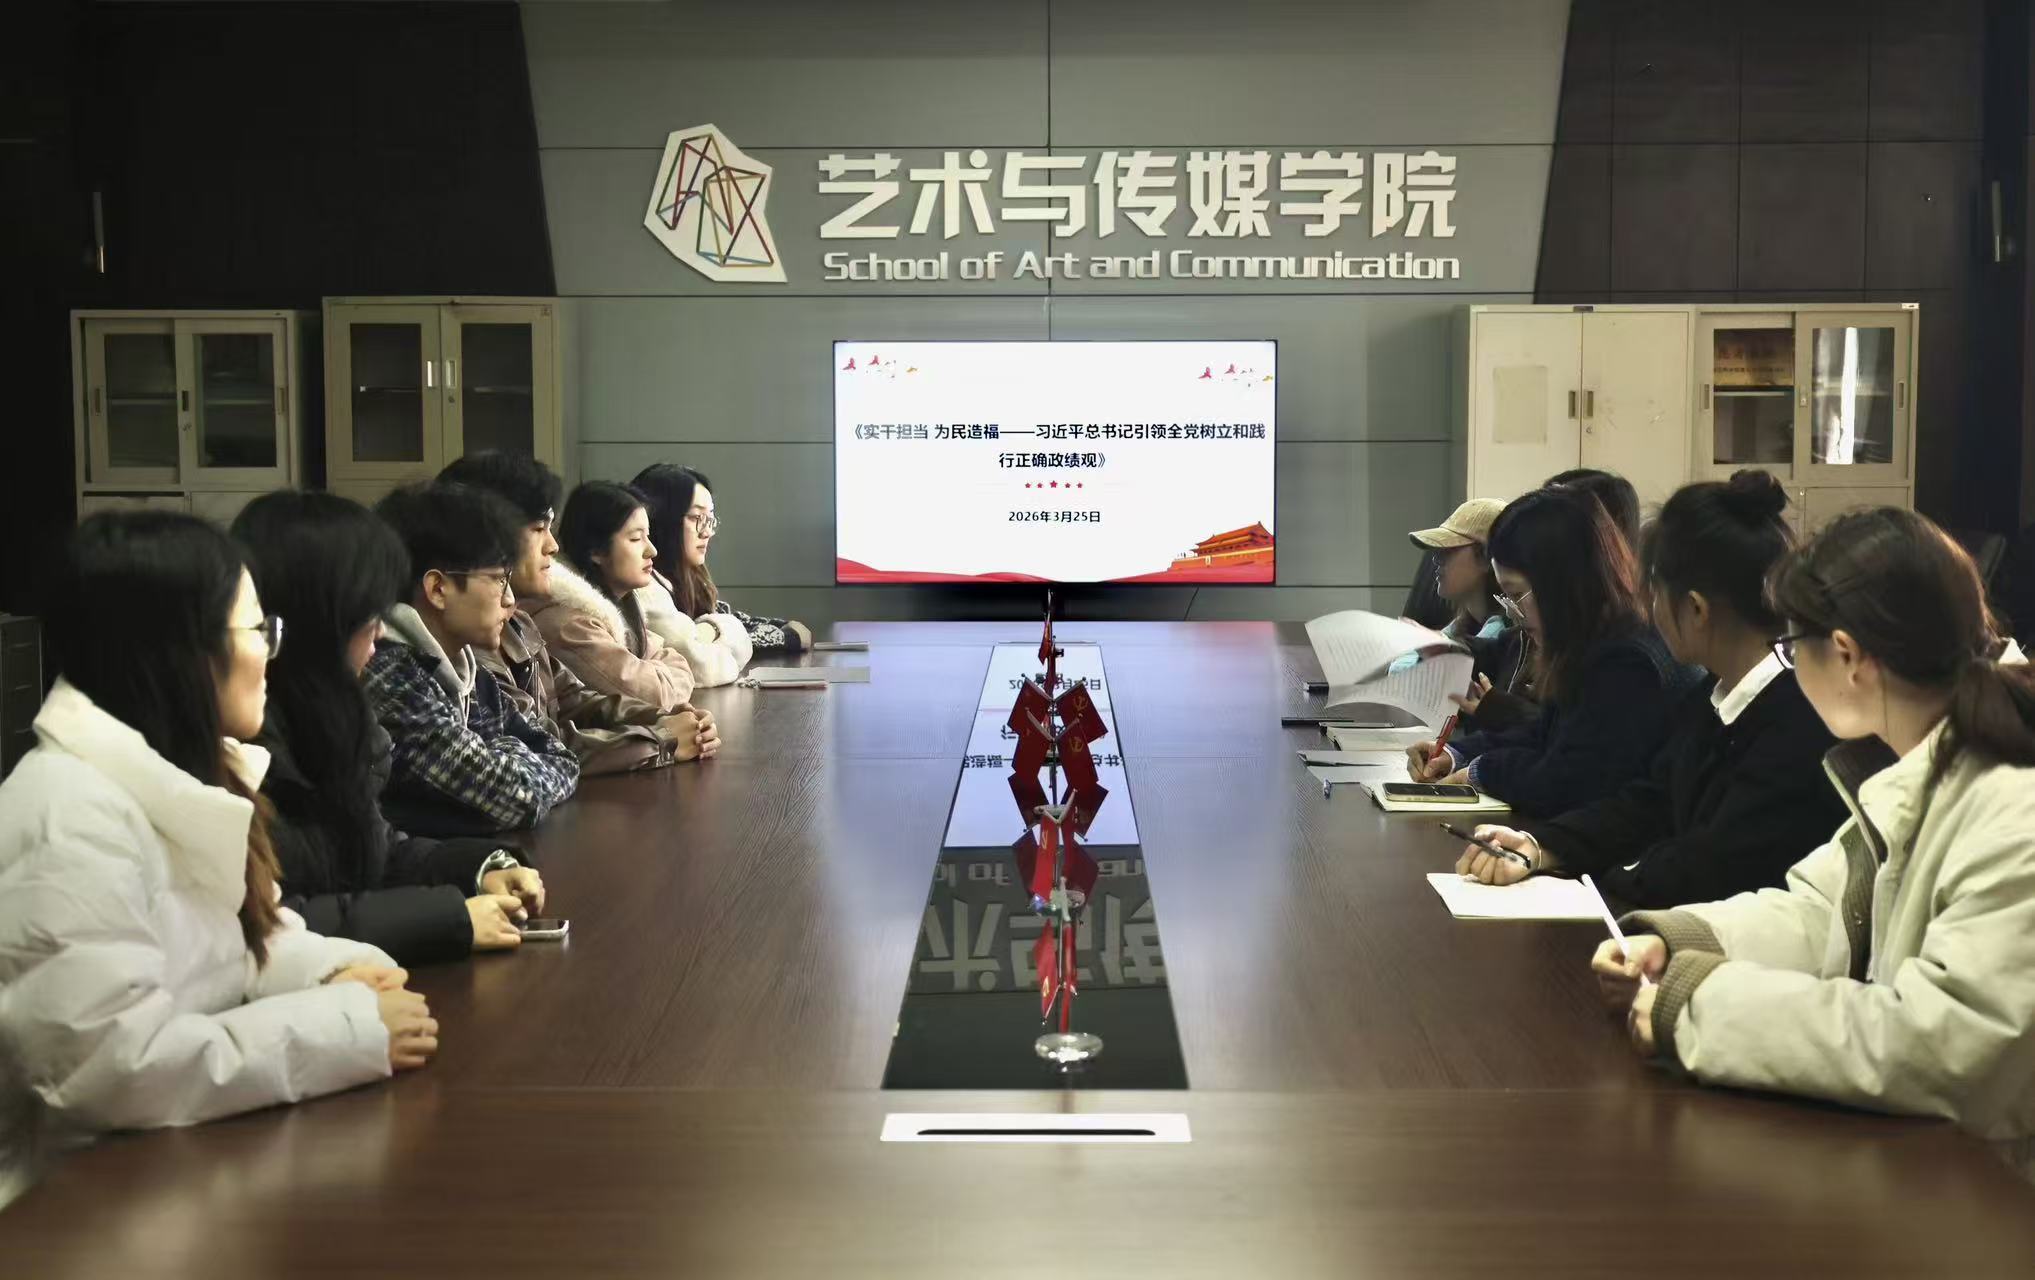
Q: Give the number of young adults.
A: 11